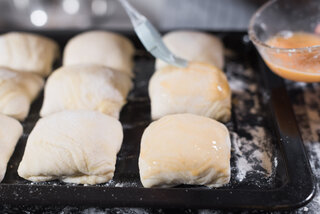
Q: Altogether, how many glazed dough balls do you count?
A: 2